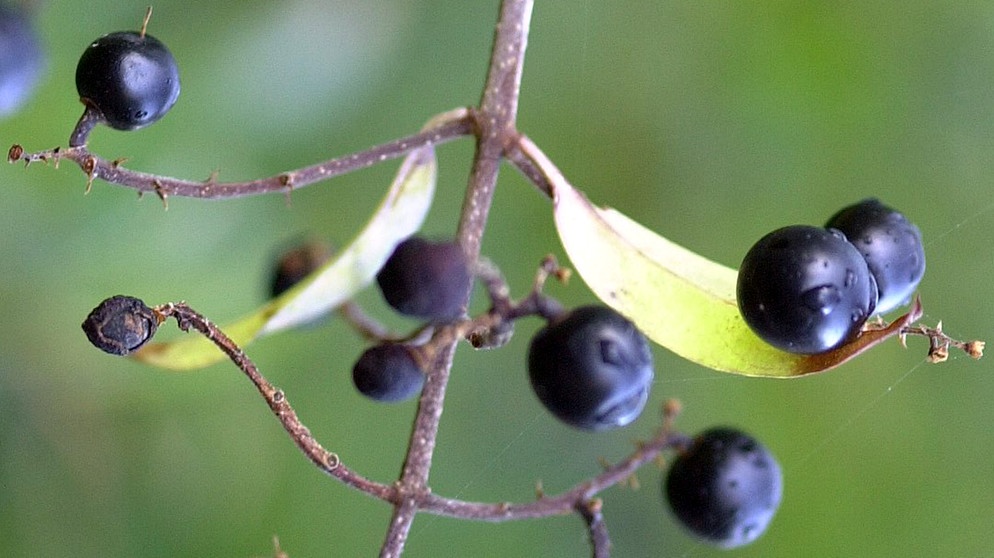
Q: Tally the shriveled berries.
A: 1